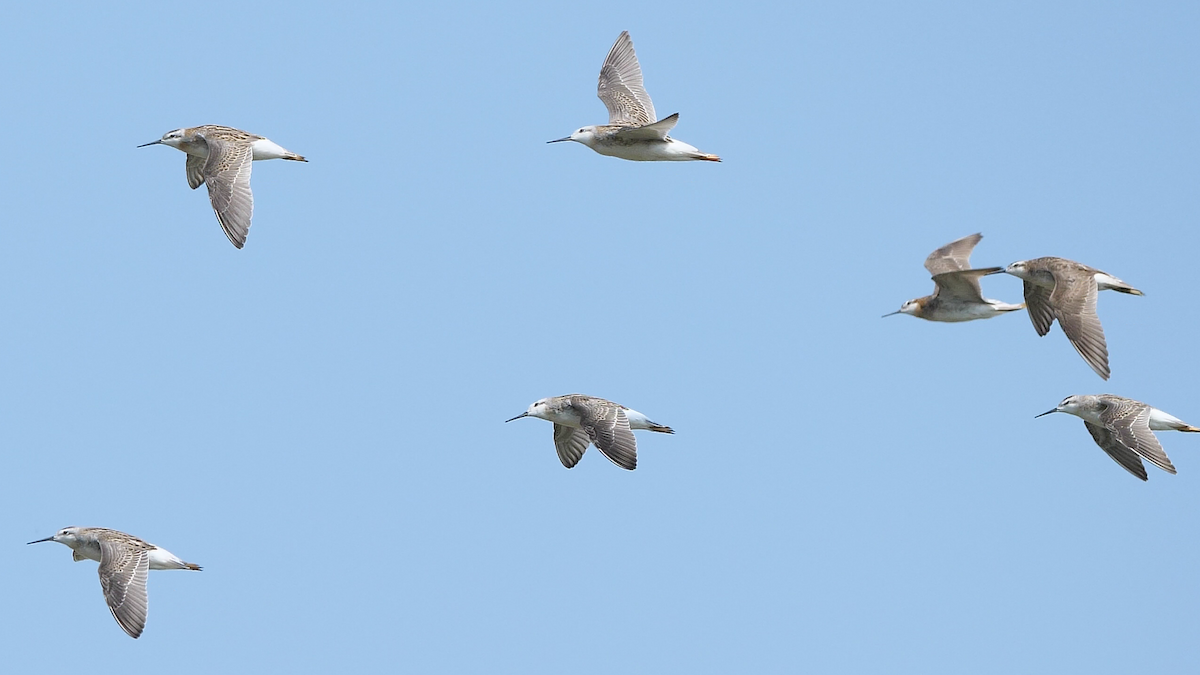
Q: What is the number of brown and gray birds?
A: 7